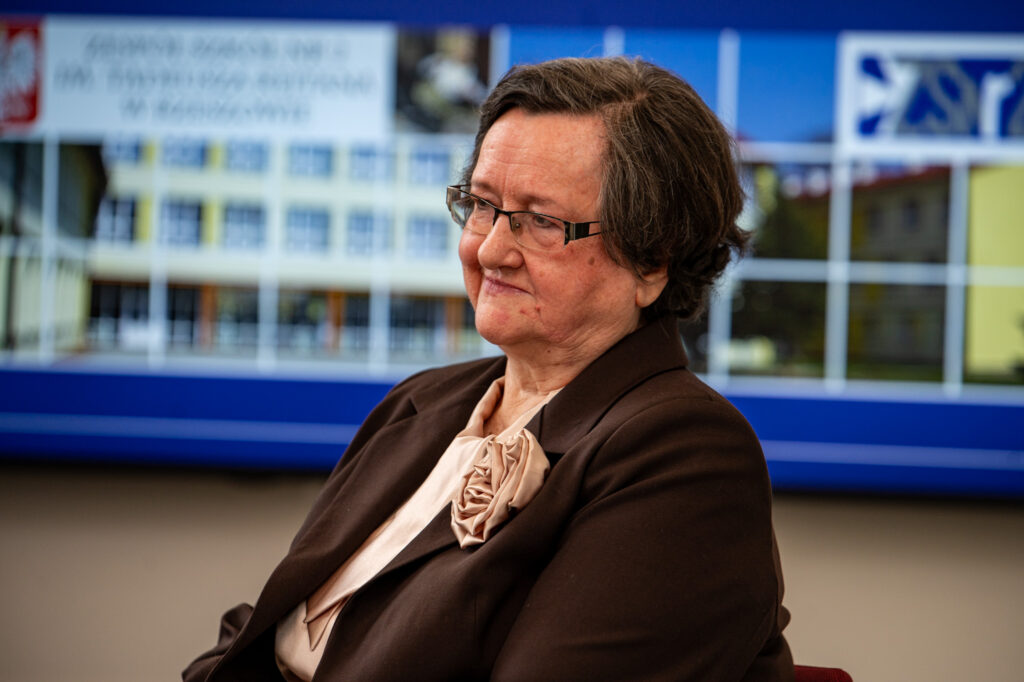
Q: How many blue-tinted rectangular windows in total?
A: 12